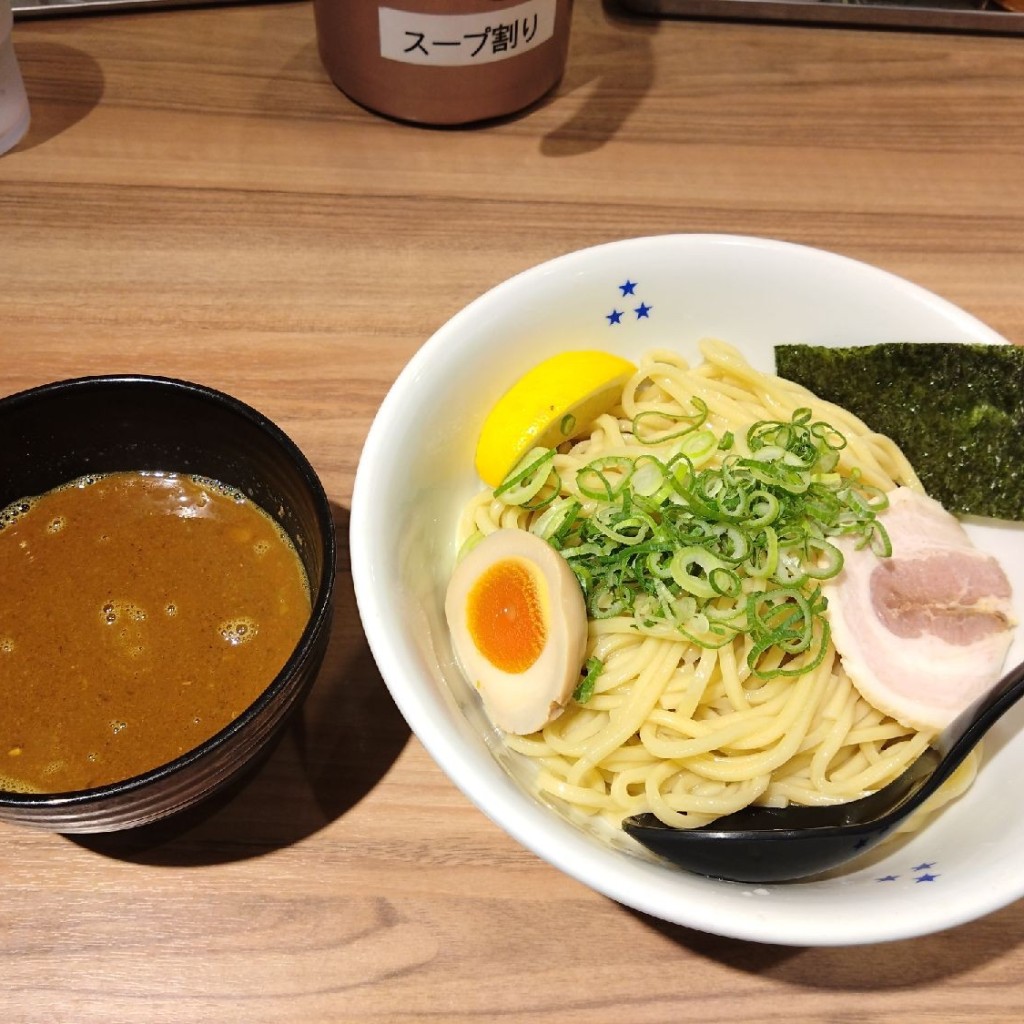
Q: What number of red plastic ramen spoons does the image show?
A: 0